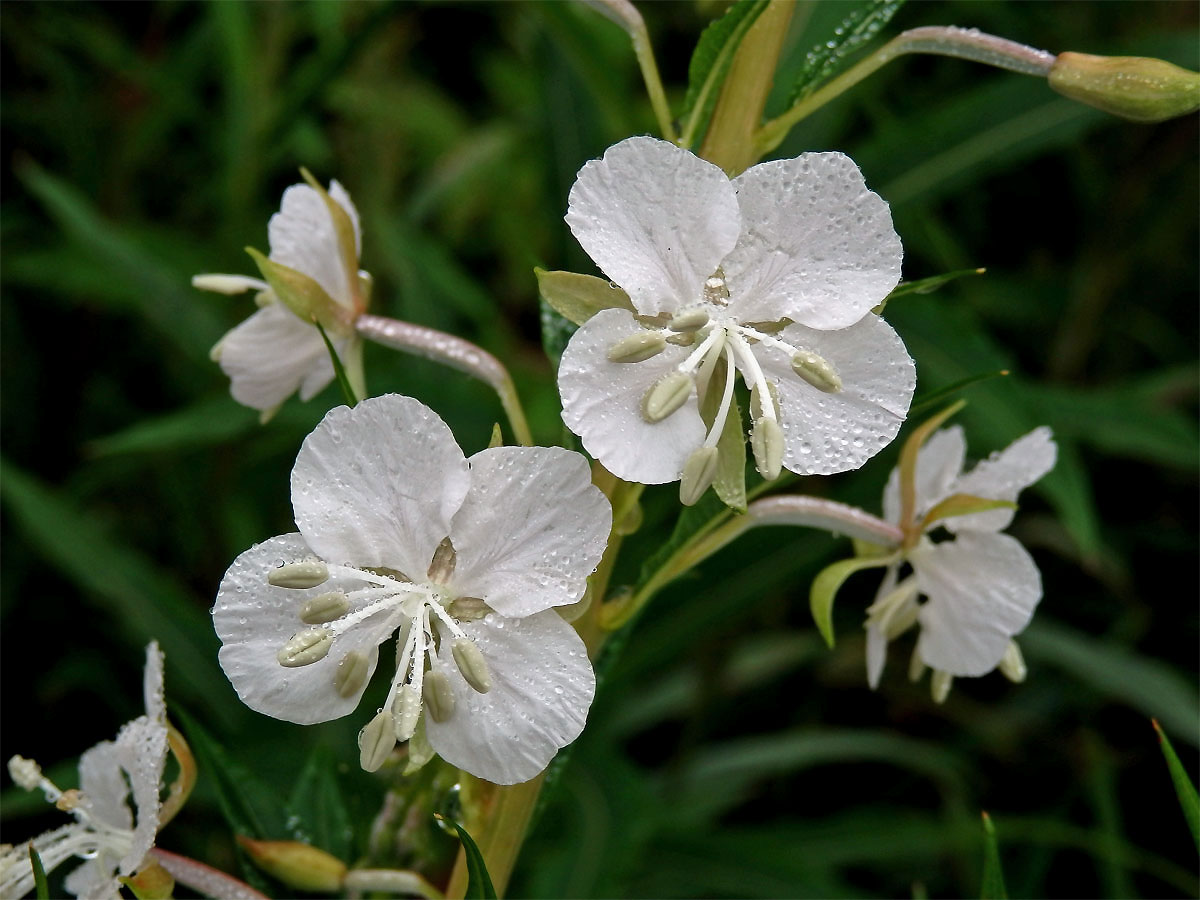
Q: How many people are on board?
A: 0